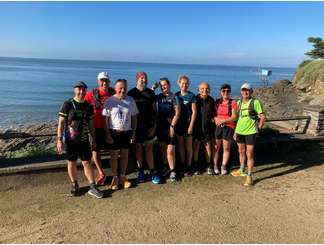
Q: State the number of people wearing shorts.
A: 9